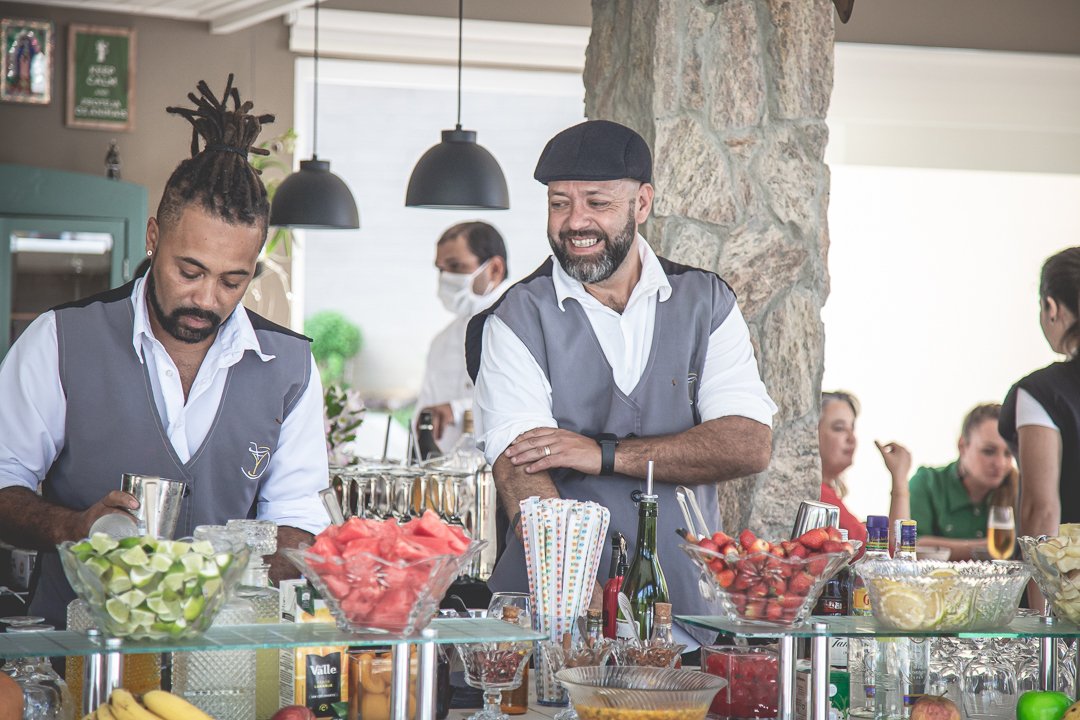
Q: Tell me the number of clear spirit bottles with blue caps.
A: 2